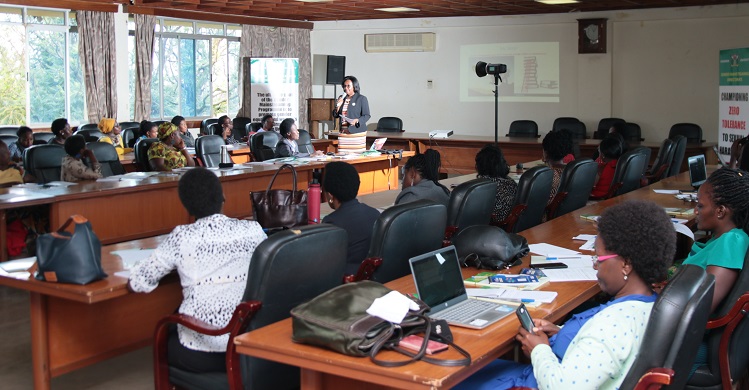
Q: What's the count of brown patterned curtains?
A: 3